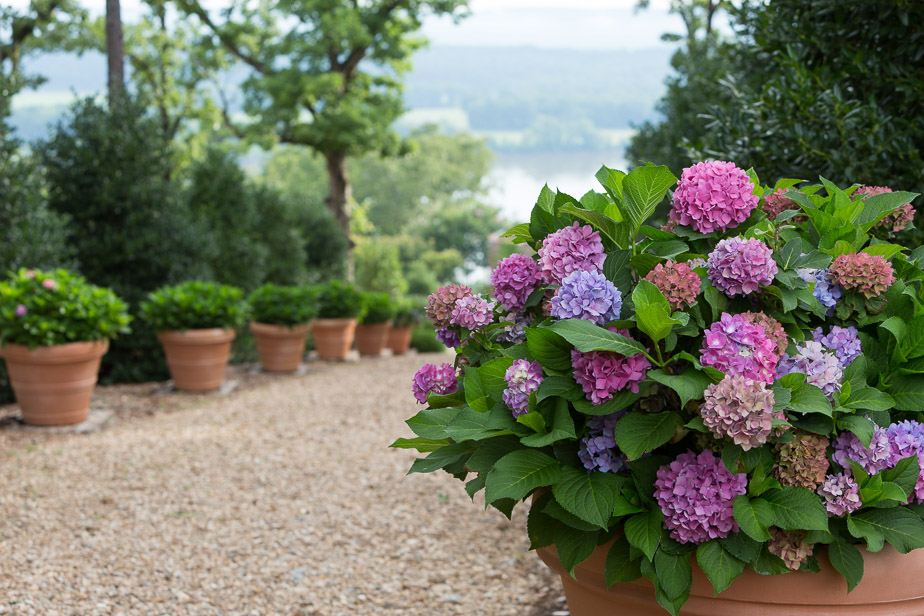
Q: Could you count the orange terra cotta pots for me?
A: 7